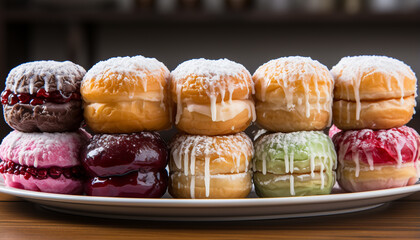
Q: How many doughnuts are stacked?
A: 10